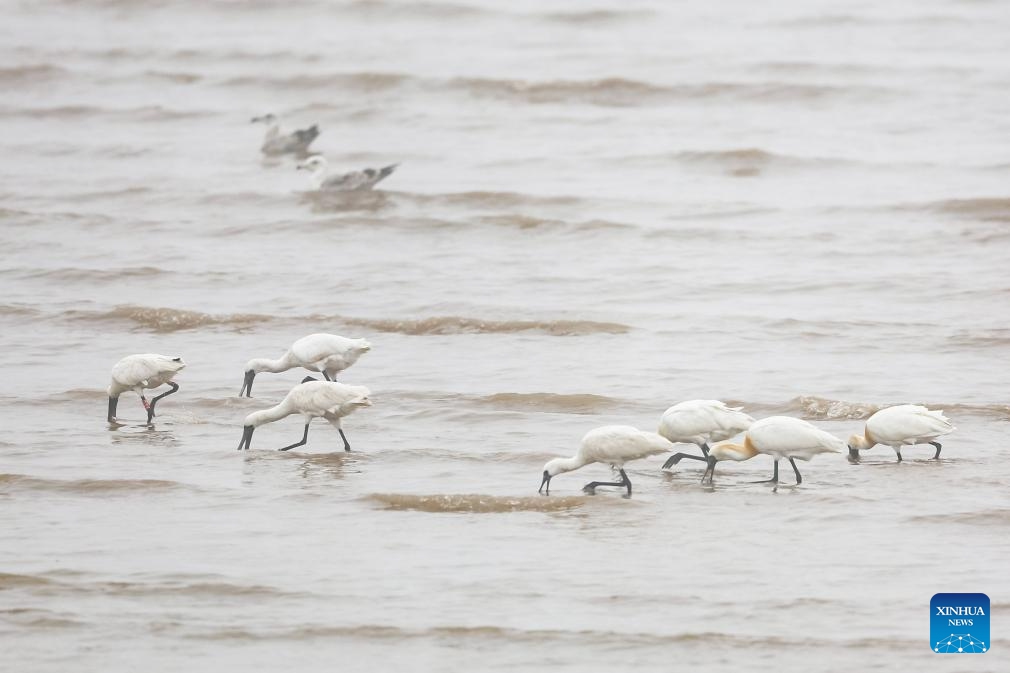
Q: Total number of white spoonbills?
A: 7